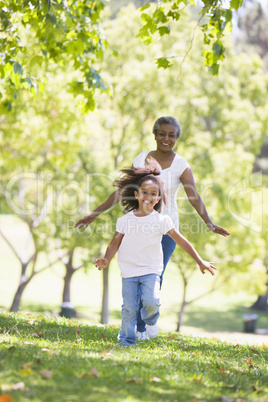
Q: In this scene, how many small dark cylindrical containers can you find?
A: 2